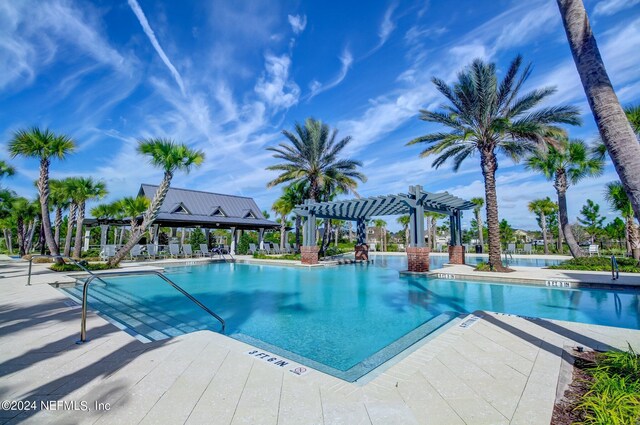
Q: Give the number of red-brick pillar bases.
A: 4